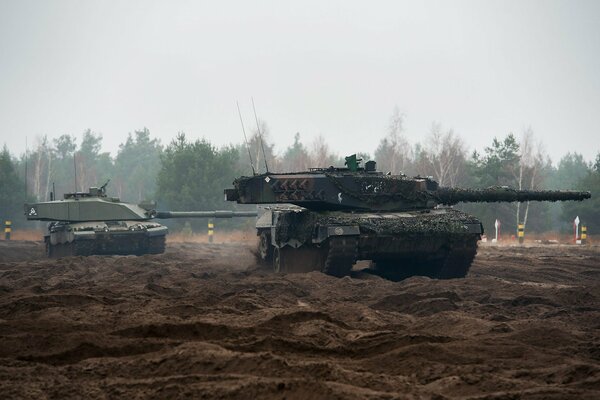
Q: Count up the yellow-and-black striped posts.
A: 4